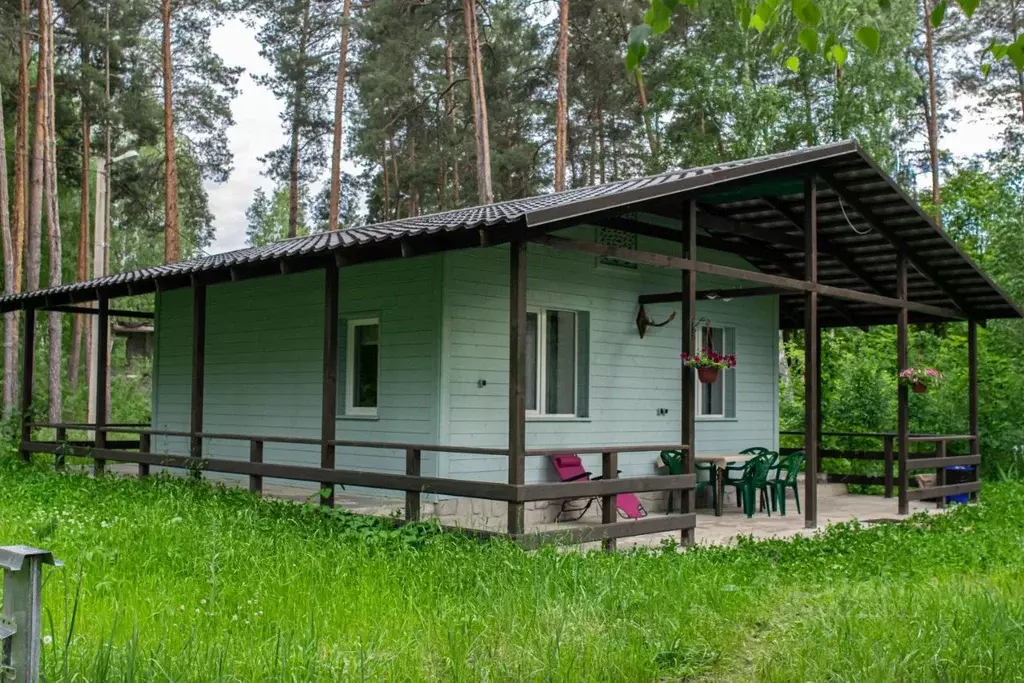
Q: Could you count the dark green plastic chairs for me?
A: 4